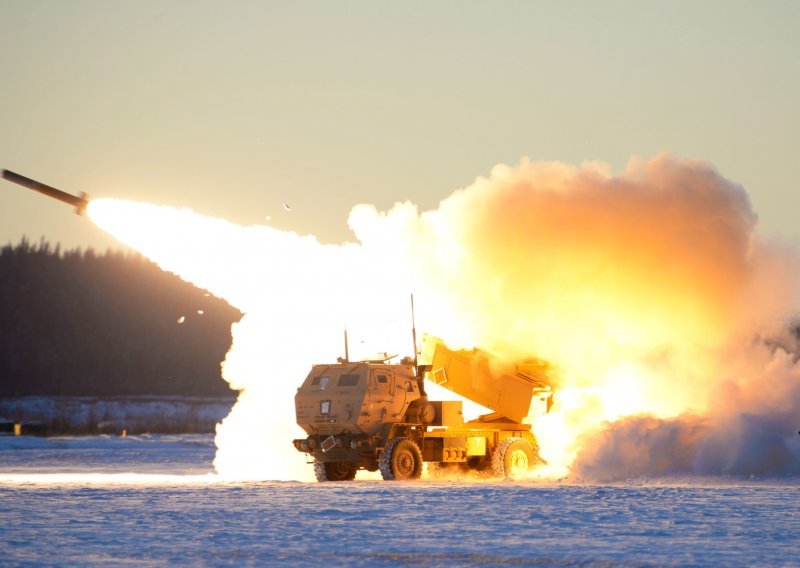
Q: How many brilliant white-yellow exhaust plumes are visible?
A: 1